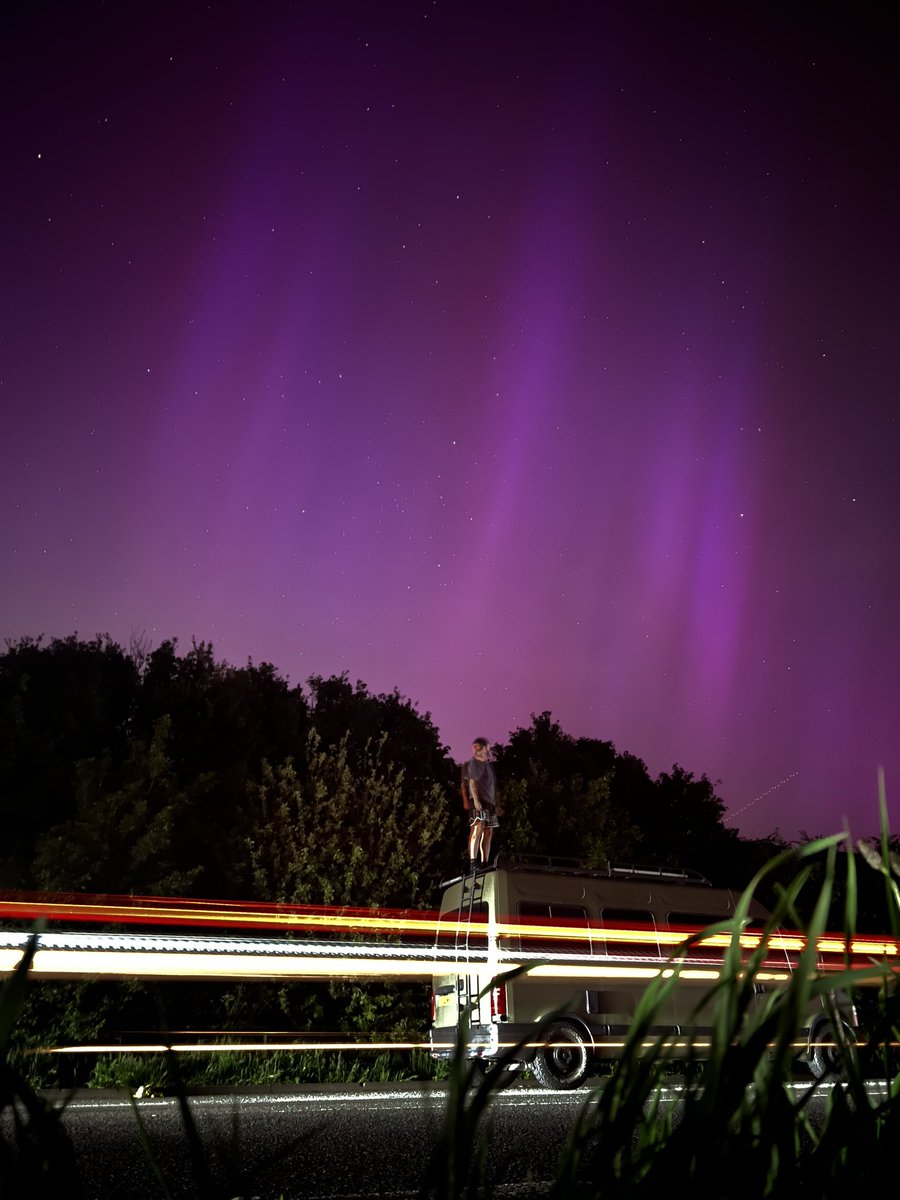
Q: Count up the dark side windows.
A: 3